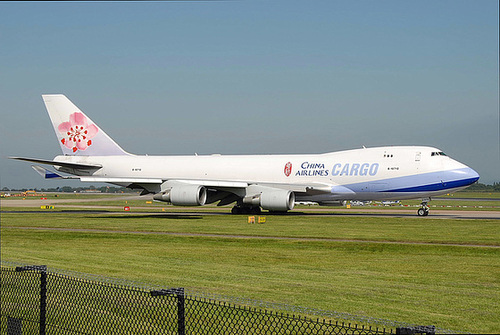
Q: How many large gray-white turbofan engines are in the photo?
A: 2